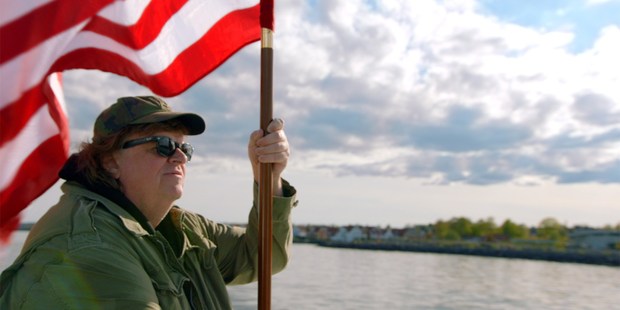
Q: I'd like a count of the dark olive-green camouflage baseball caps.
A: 1